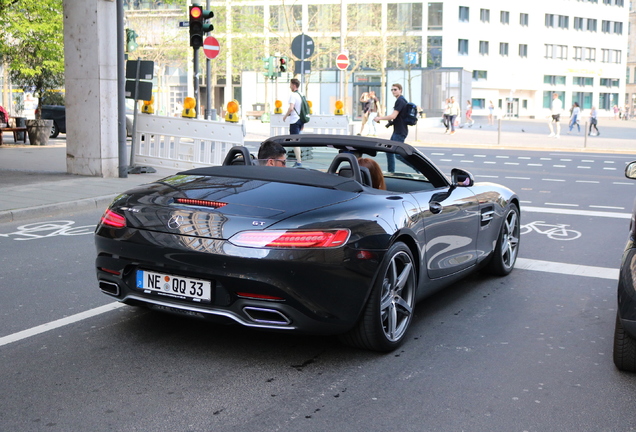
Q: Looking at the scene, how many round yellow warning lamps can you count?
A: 6